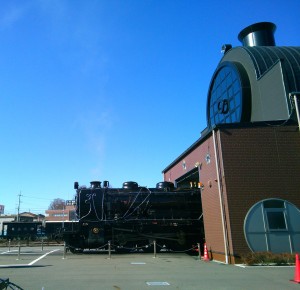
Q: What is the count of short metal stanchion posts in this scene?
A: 7